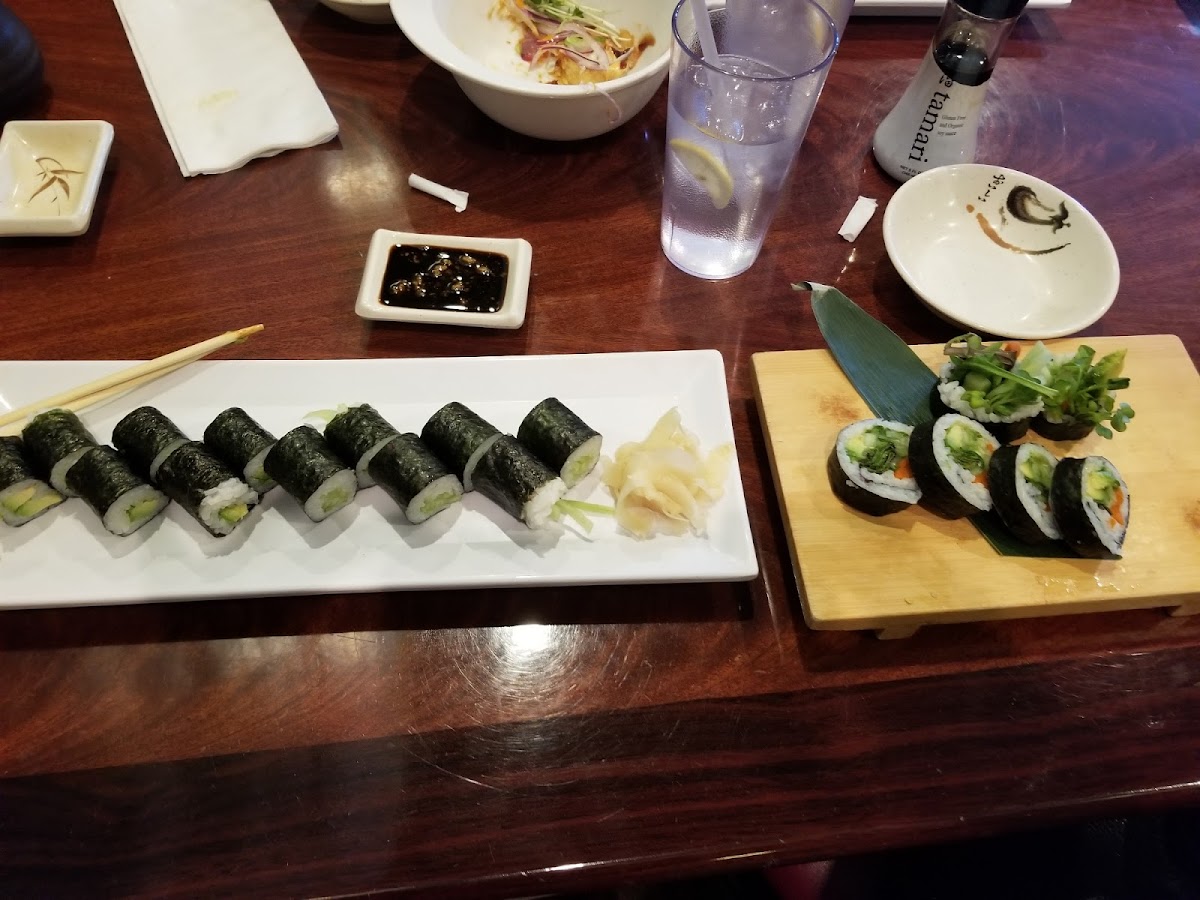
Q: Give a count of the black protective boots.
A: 0